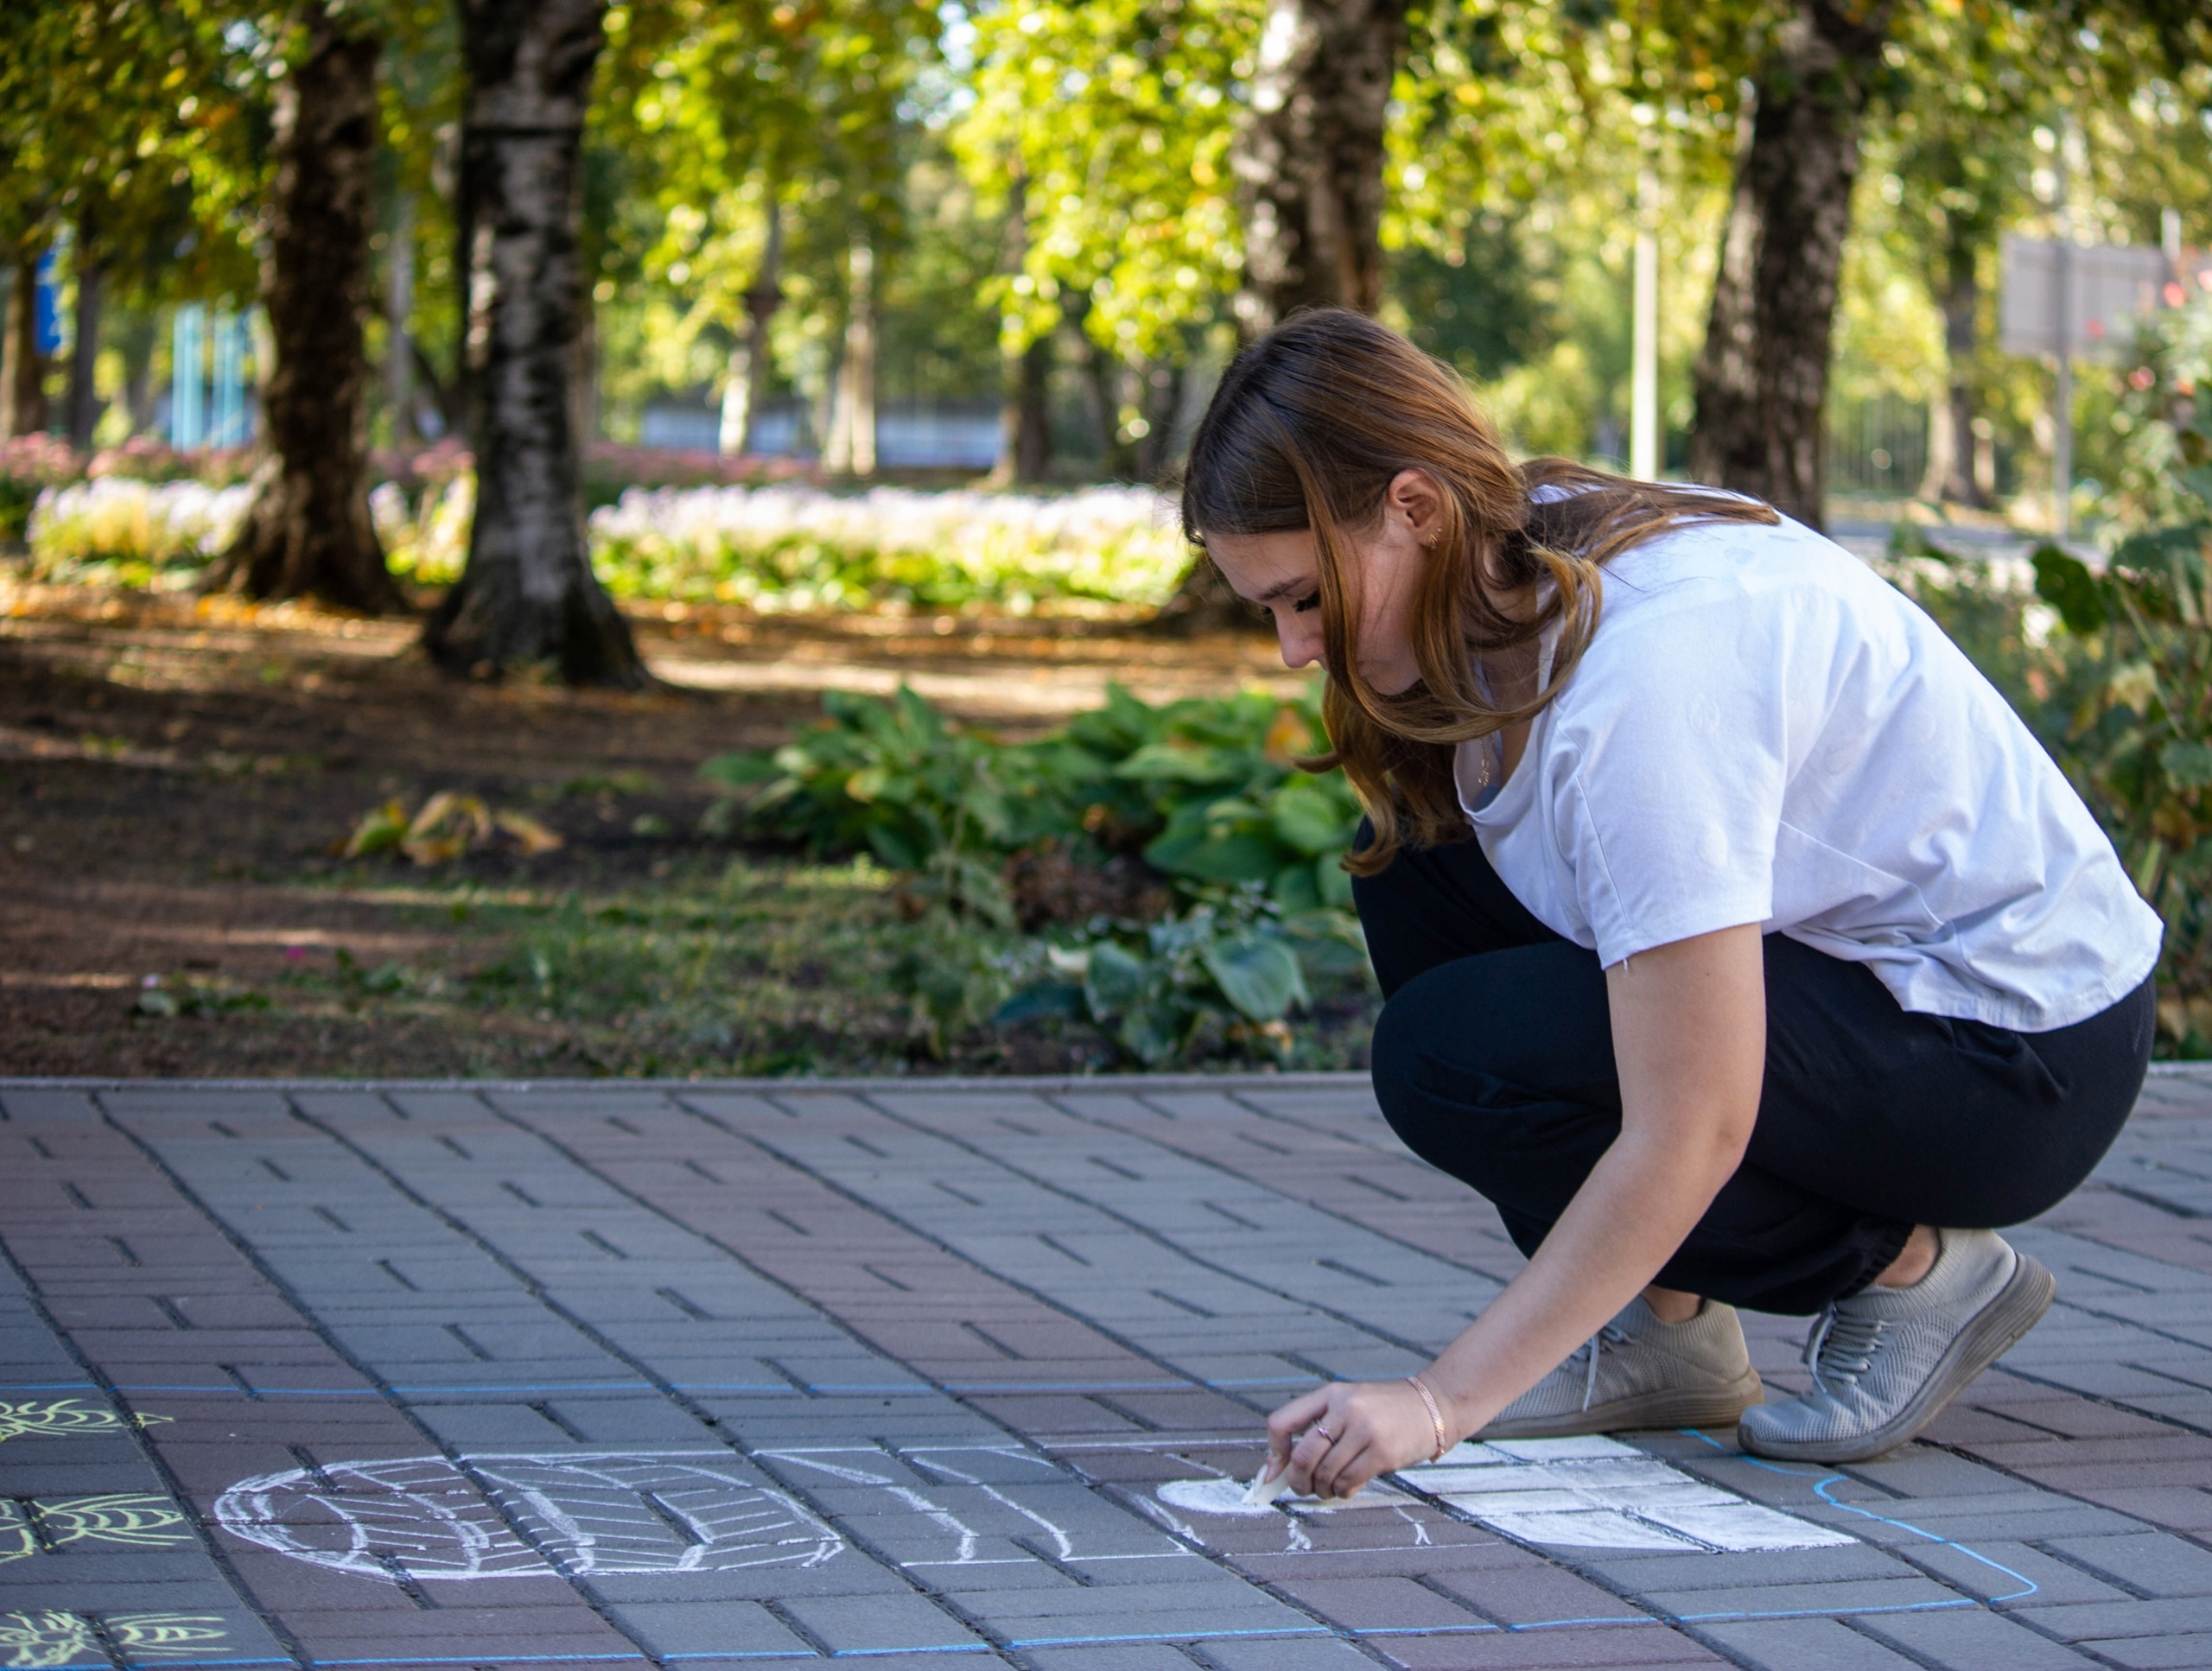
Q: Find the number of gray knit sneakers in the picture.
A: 2